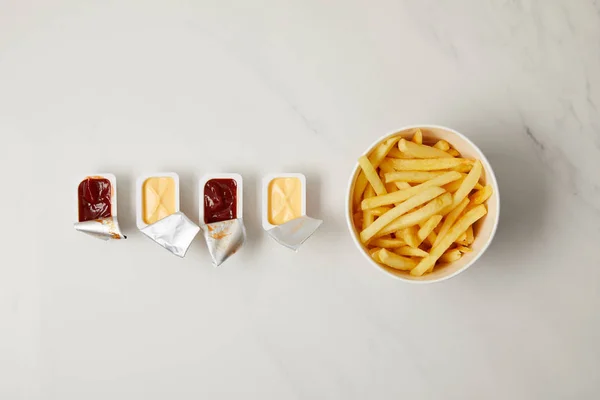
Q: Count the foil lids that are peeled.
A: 4